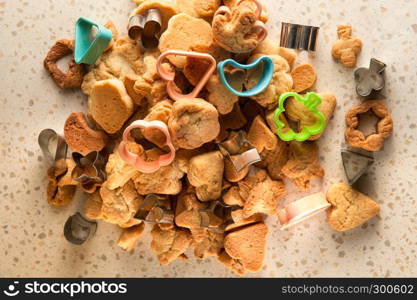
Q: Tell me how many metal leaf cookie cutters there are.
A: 1